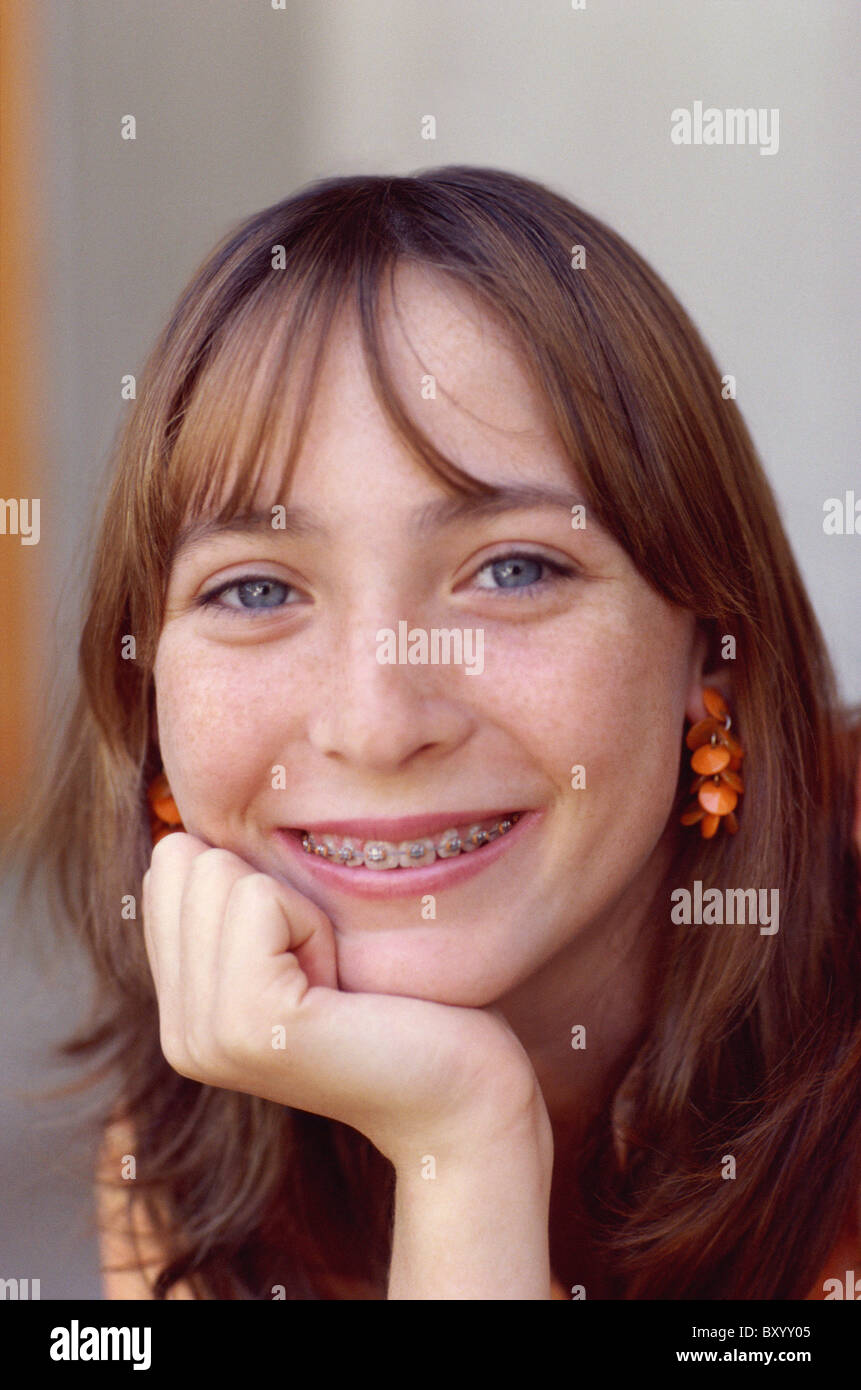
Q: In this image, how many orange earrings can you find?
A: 2